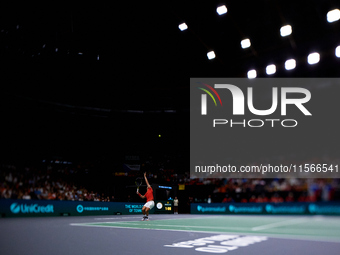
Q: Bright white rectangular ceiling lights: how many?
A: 11